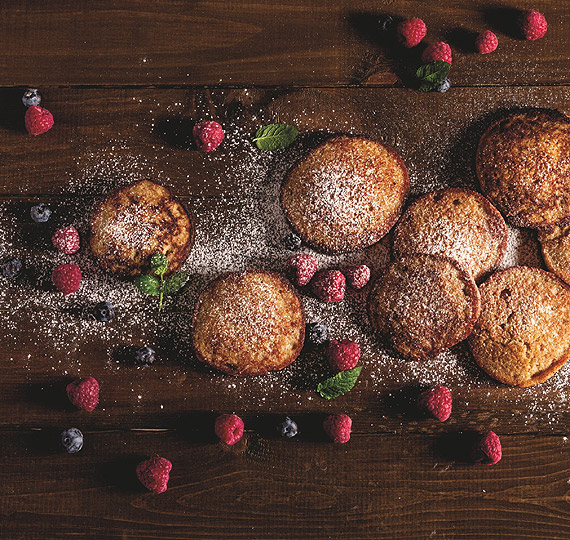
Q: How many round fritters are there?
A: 8